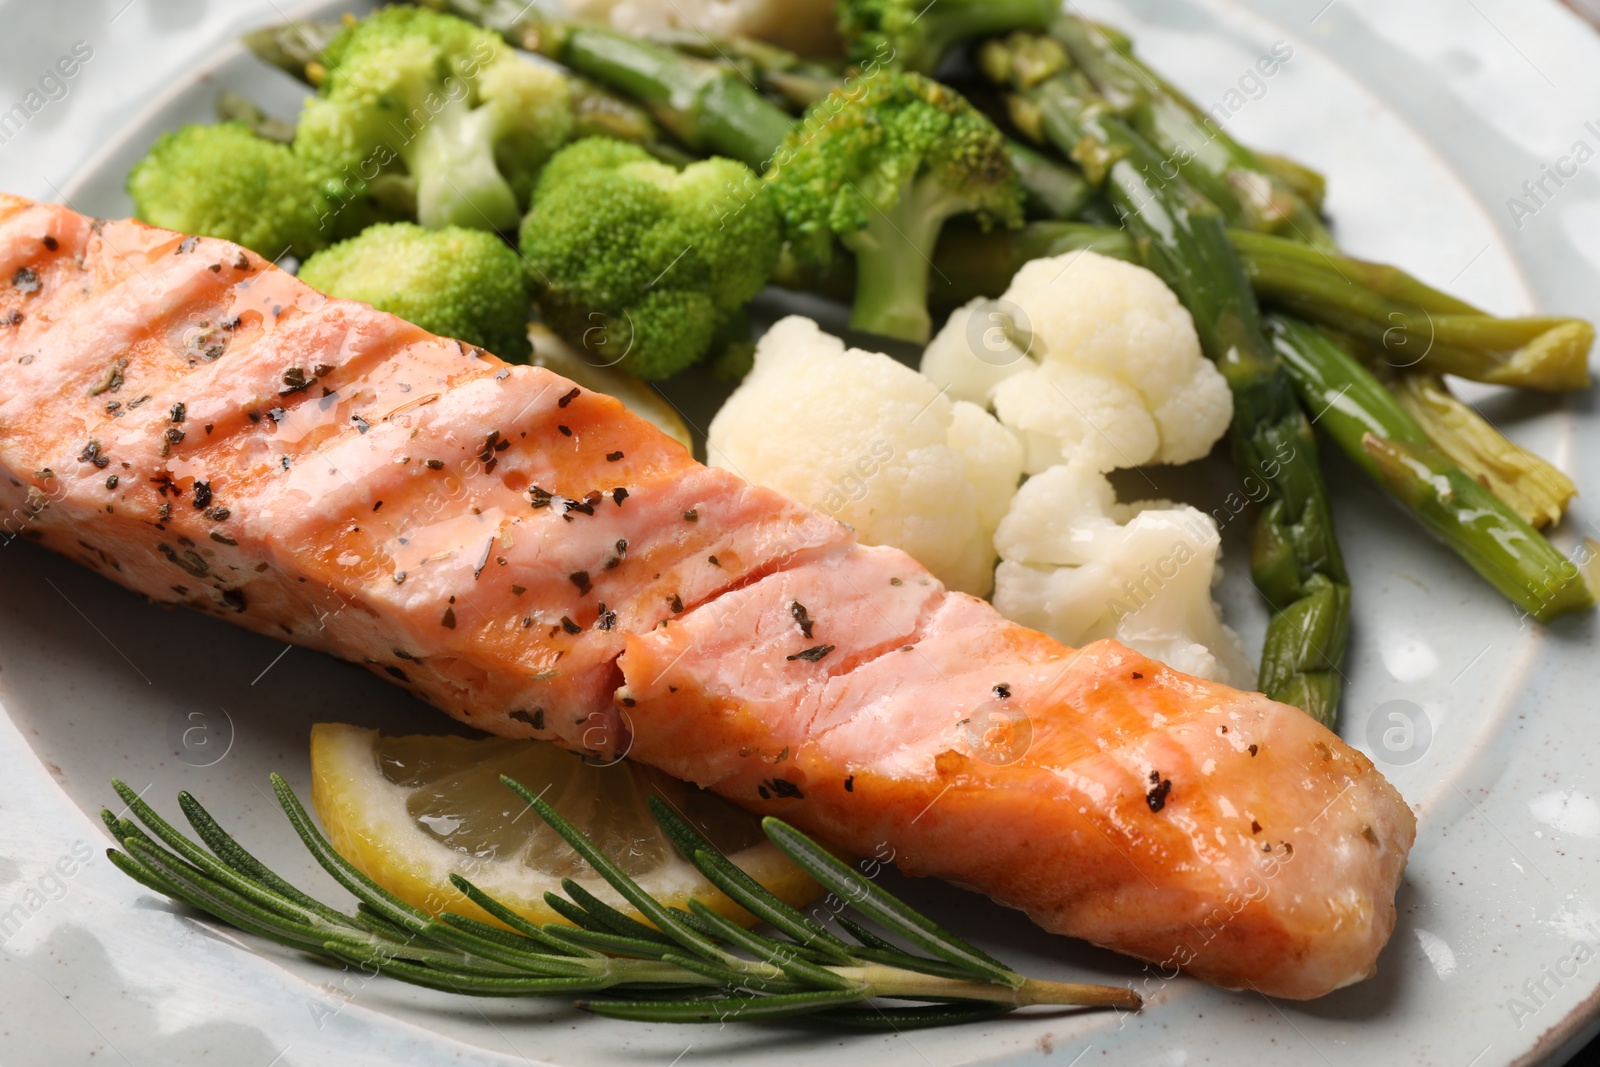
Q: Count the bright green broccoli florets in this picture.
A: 6